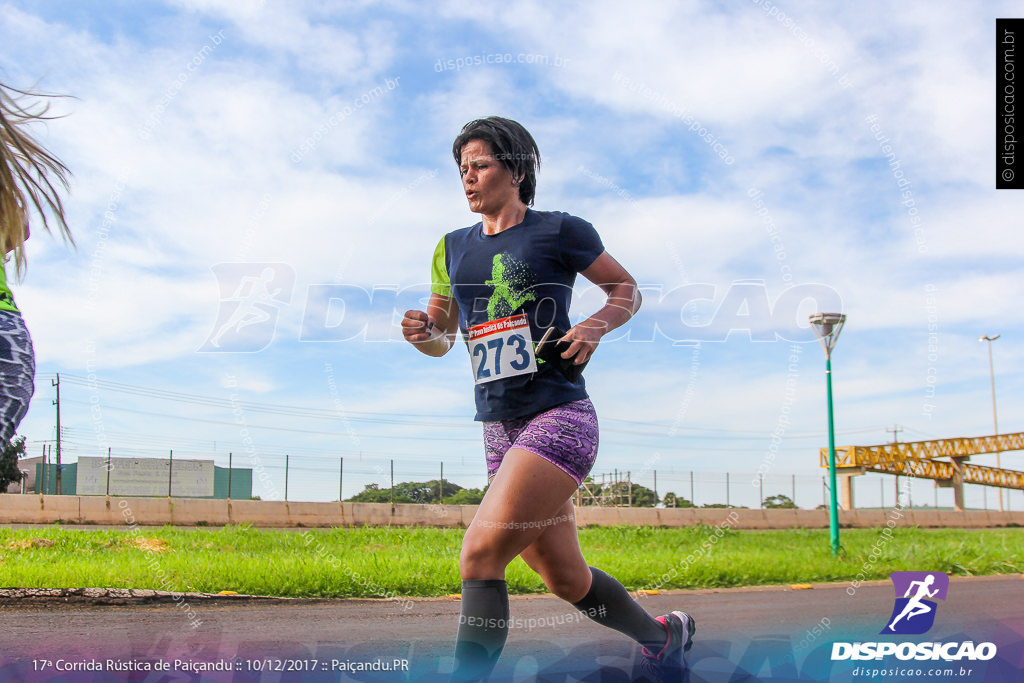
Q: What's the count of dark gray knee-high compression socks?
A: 2